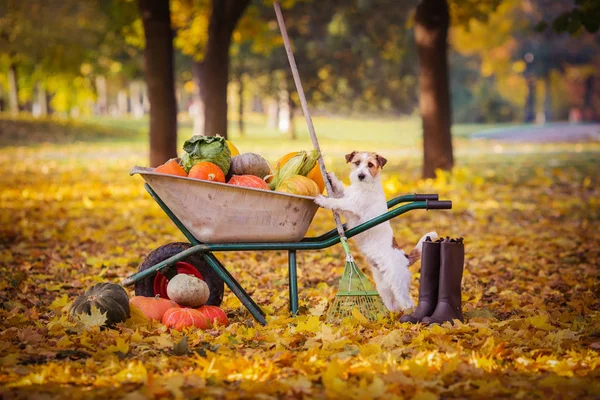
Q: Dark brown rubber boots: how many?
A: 2